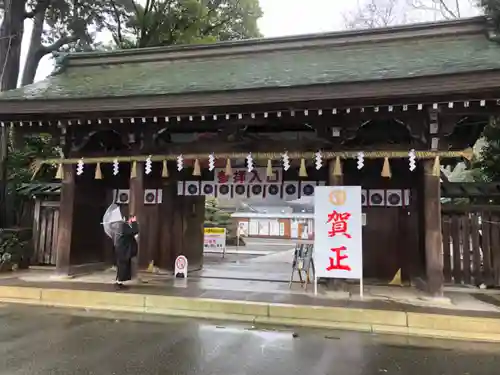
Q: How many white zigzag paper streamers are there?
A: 10